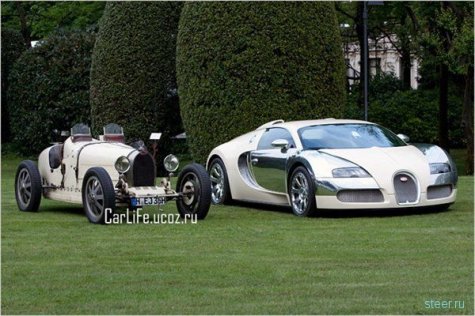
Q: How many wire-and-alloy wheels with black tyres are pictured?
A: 5